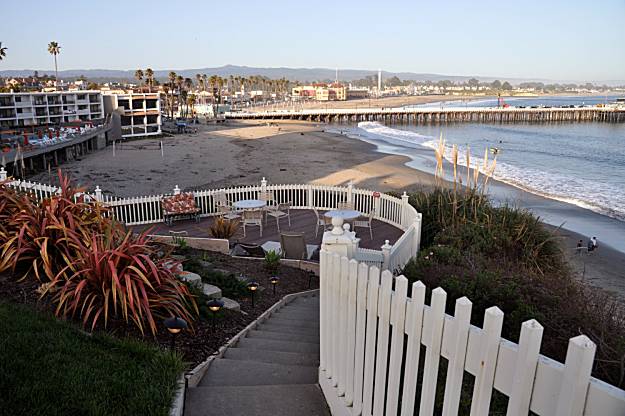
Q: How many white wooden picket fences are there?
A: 2